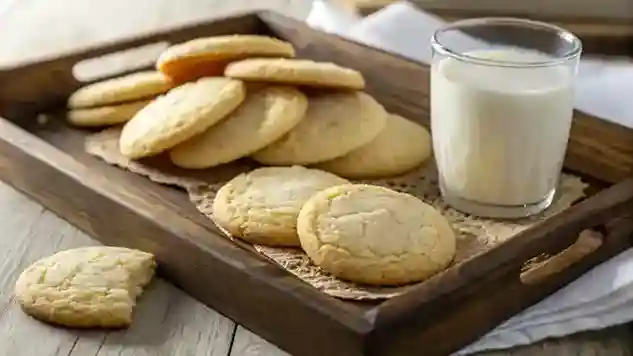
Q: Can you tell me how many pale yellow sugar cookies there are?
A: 11